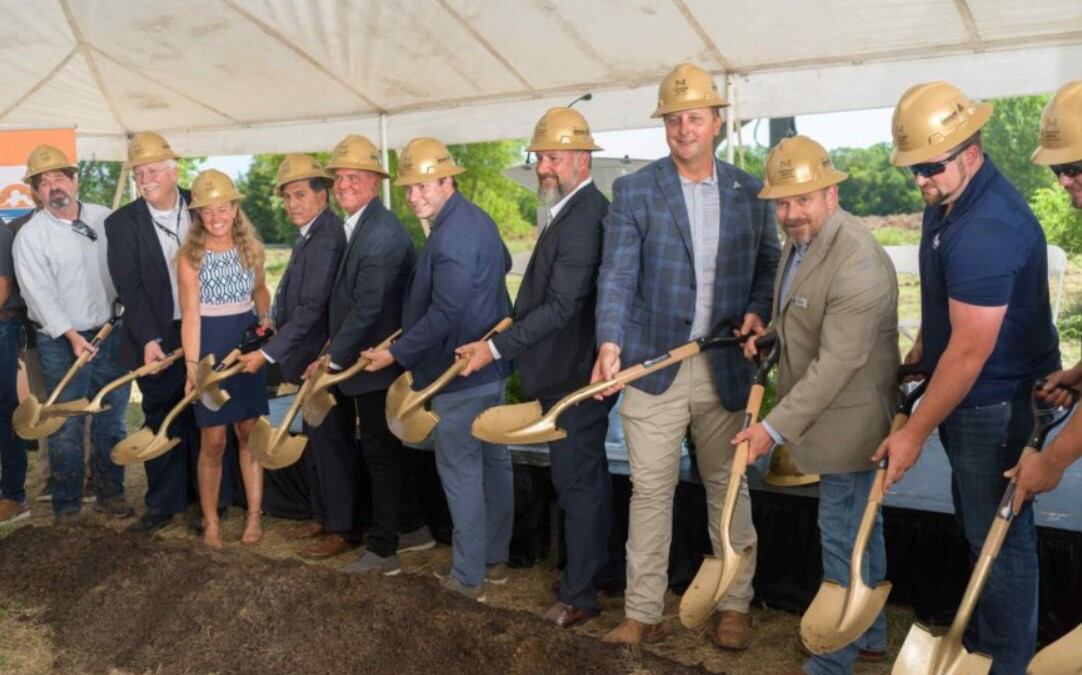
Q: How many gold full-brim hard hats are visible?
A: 12